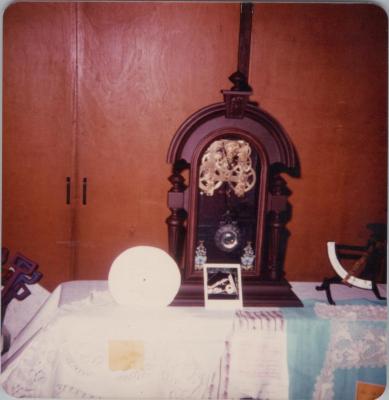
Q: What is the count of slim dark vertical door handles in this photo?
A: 2